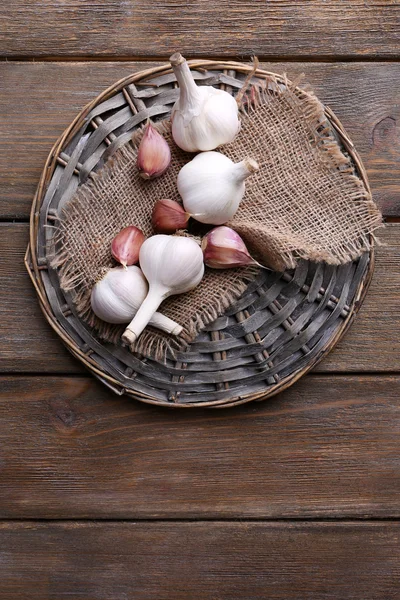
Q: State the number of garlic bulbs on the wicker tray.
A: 4